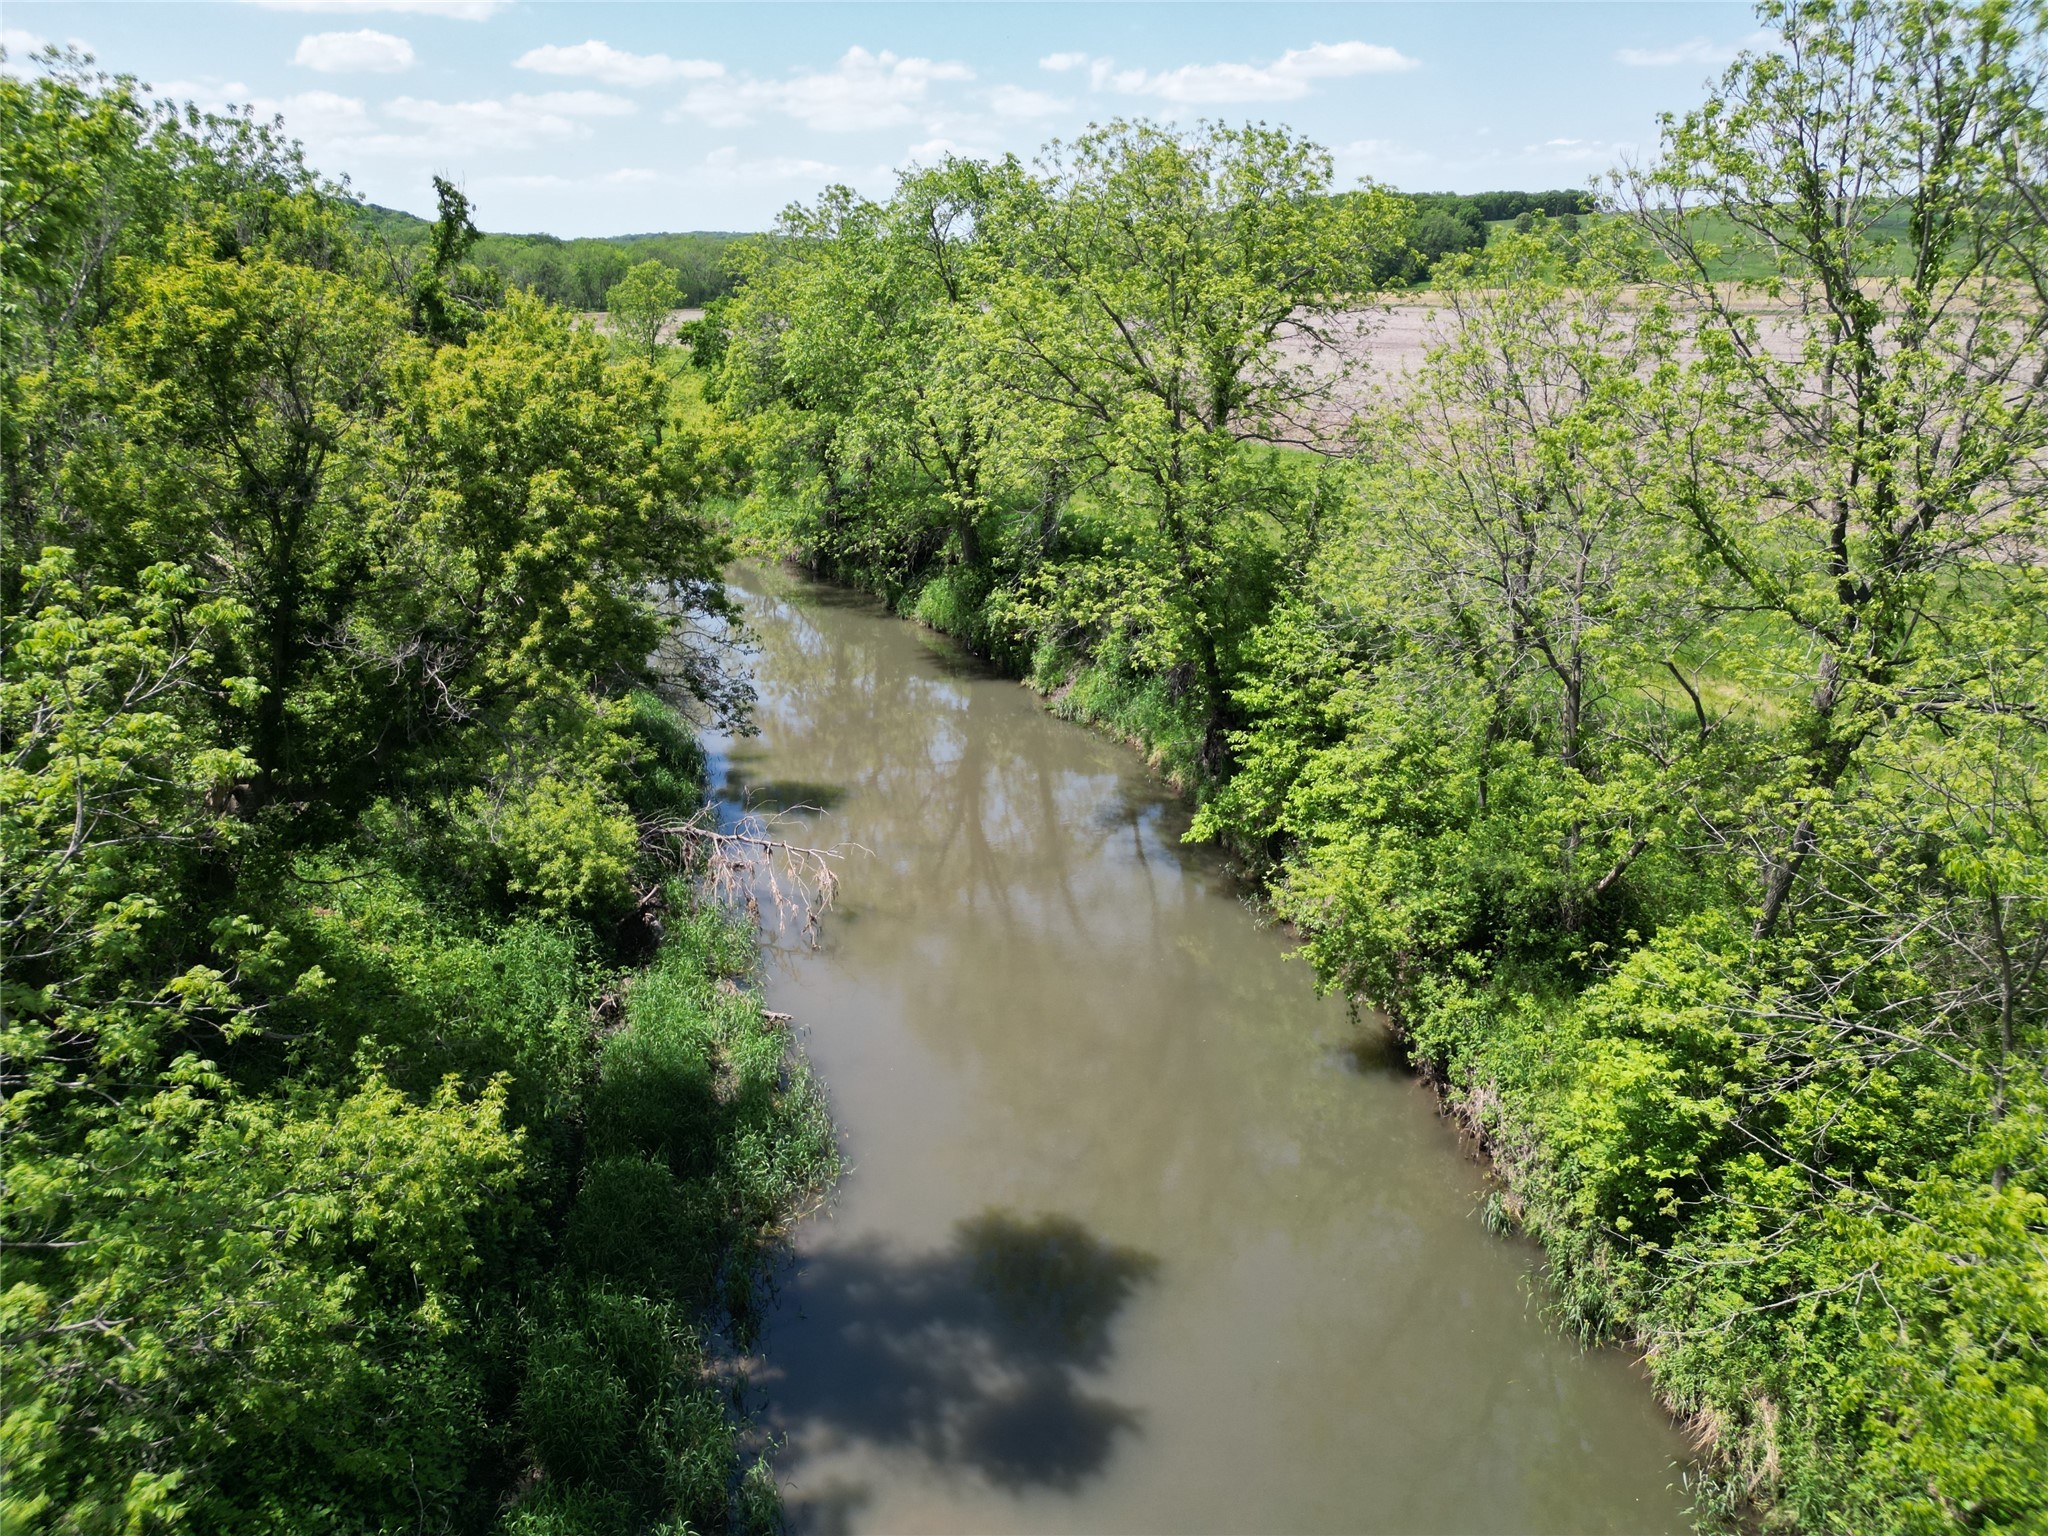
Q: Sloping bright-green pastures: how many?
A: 1